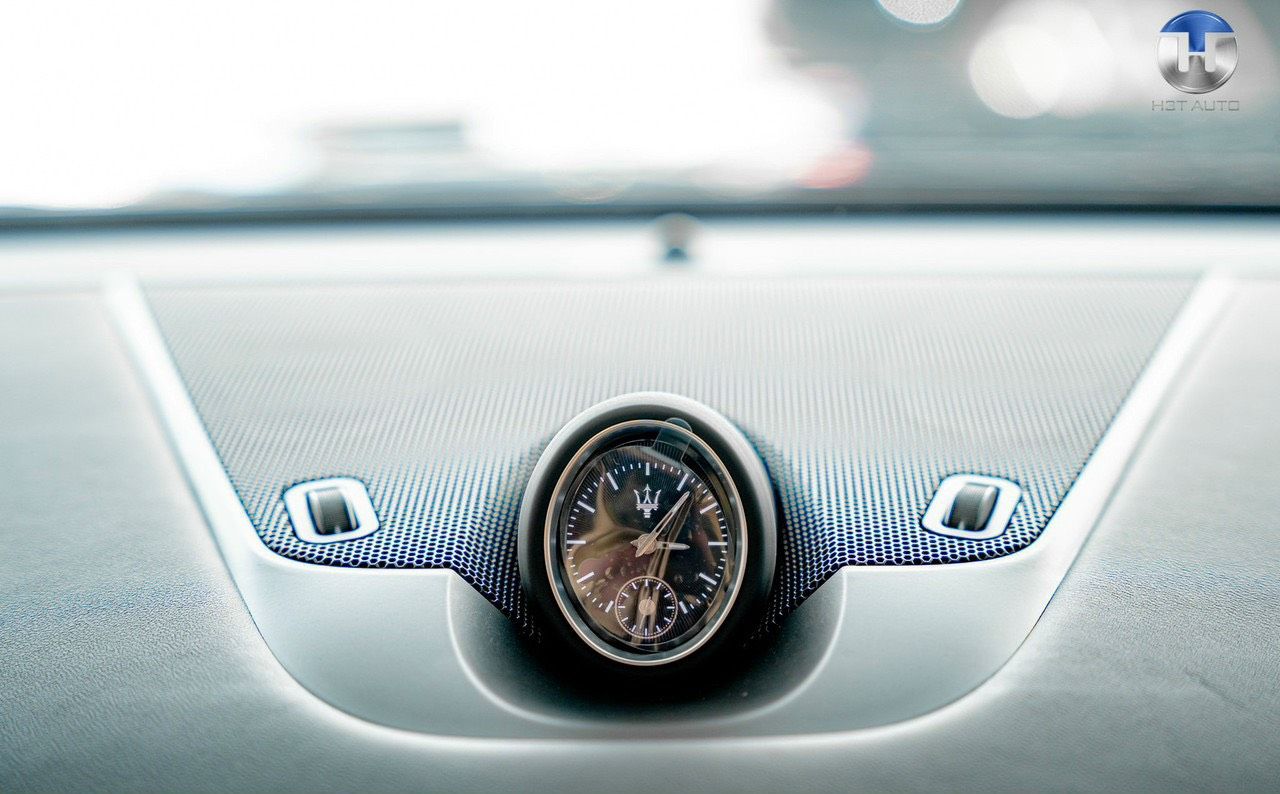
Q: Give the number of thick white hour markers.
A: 11